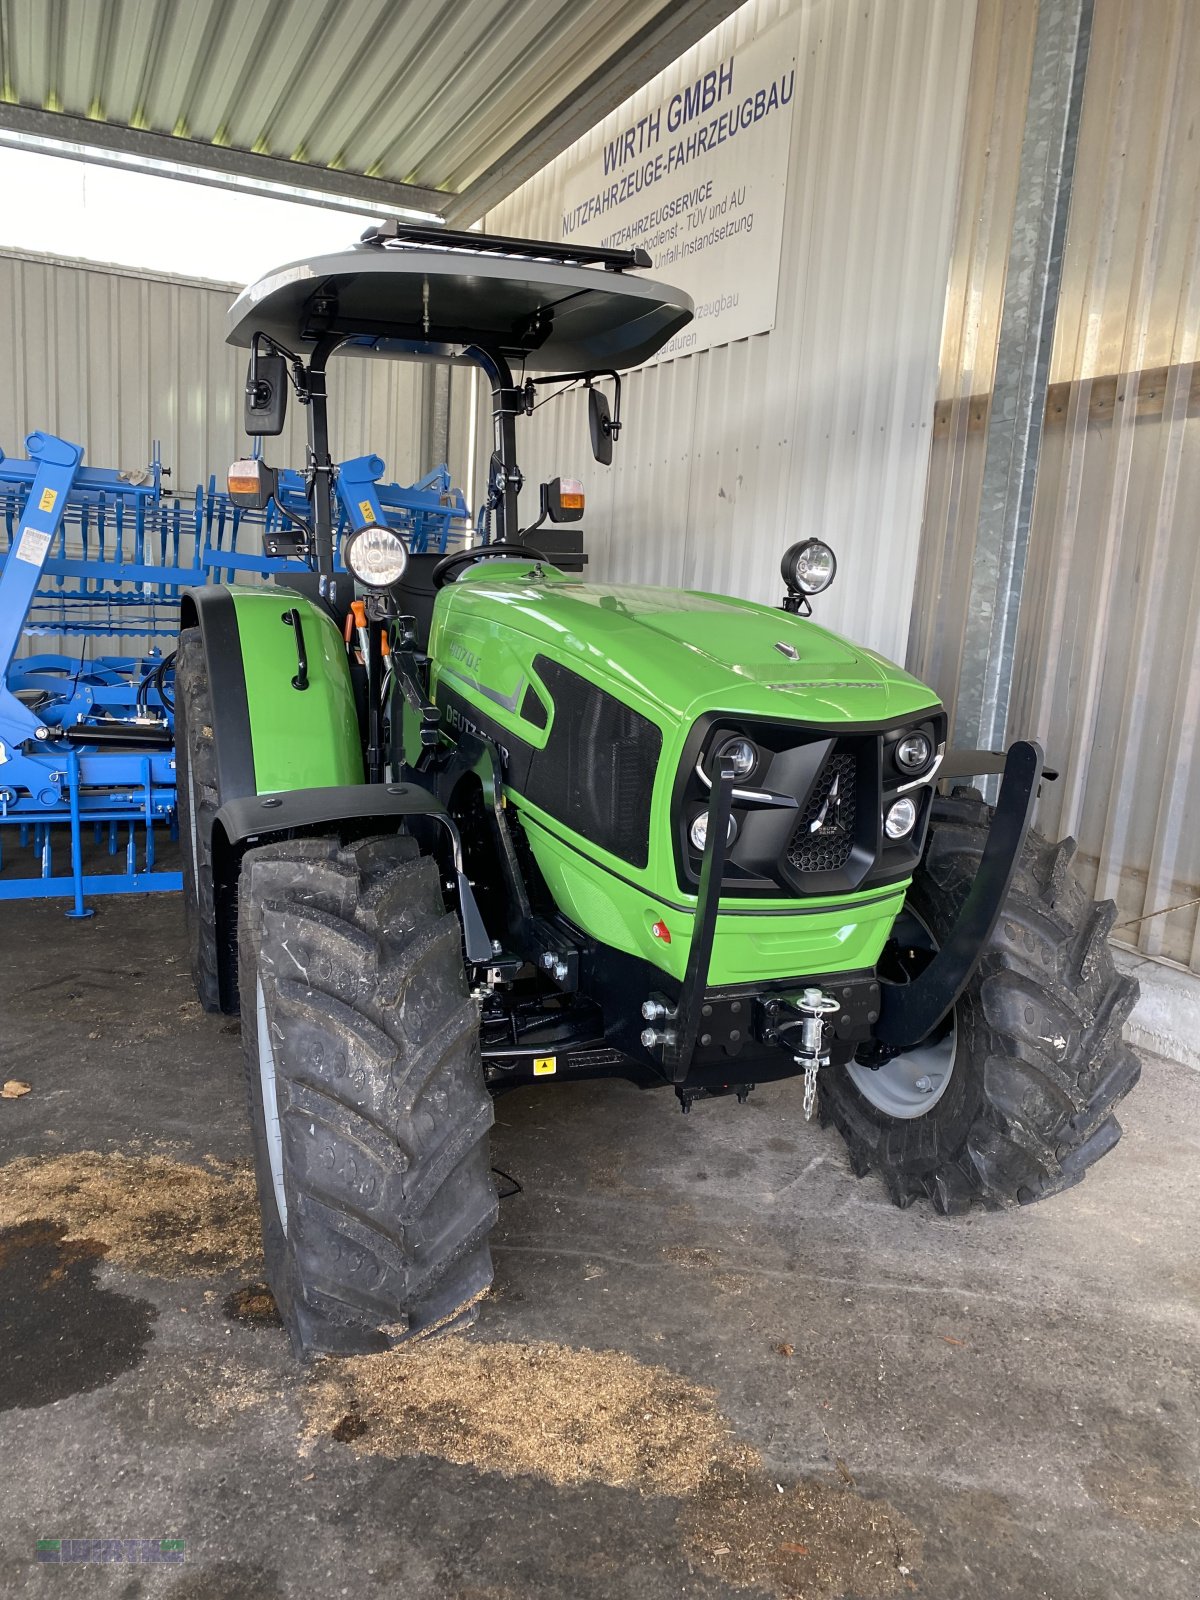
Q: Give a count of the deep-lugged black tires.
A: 3